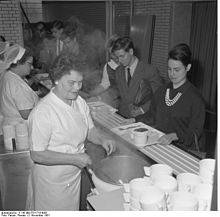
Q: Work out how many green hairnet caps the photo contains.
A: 0